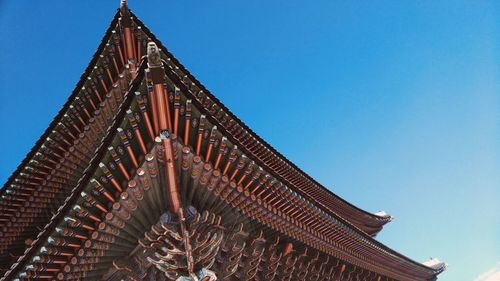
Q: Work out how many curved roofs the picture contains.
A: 2